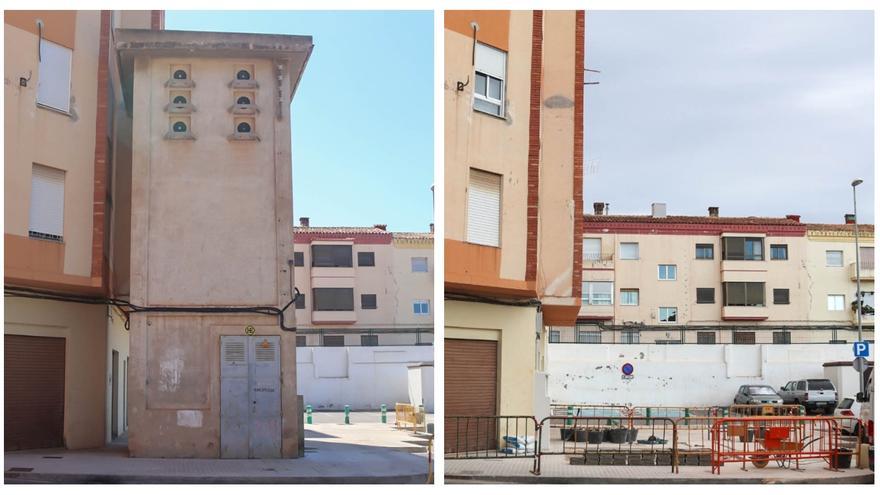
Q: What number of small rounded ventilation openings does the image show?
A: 6